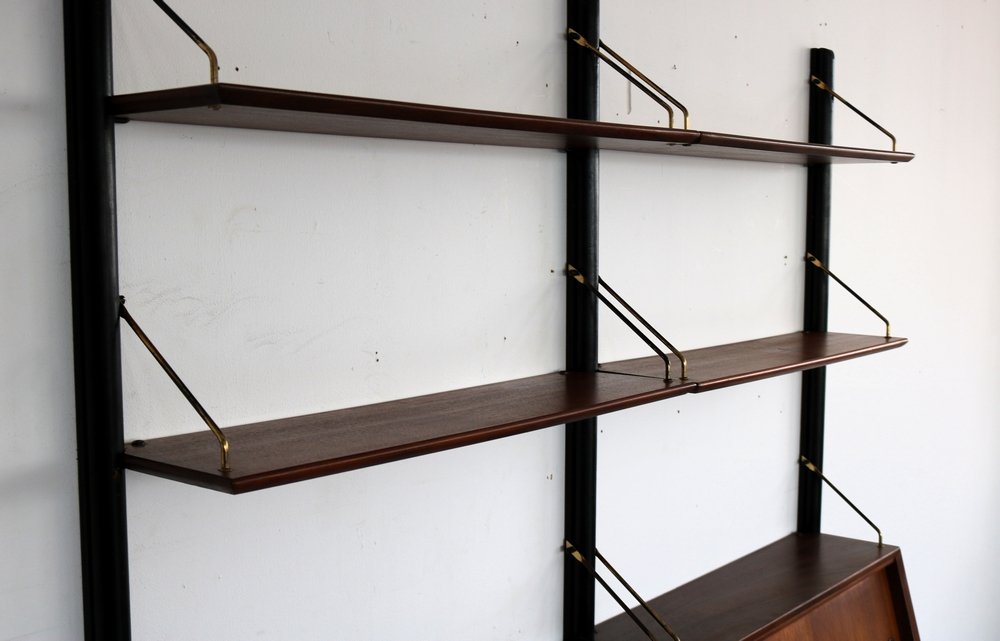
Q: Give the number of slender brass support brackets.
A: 11